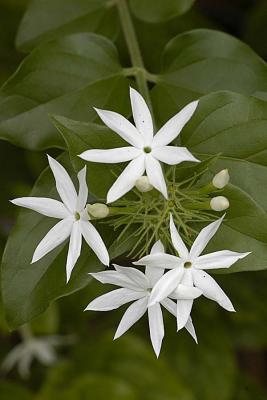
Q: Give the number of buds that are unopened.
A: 4